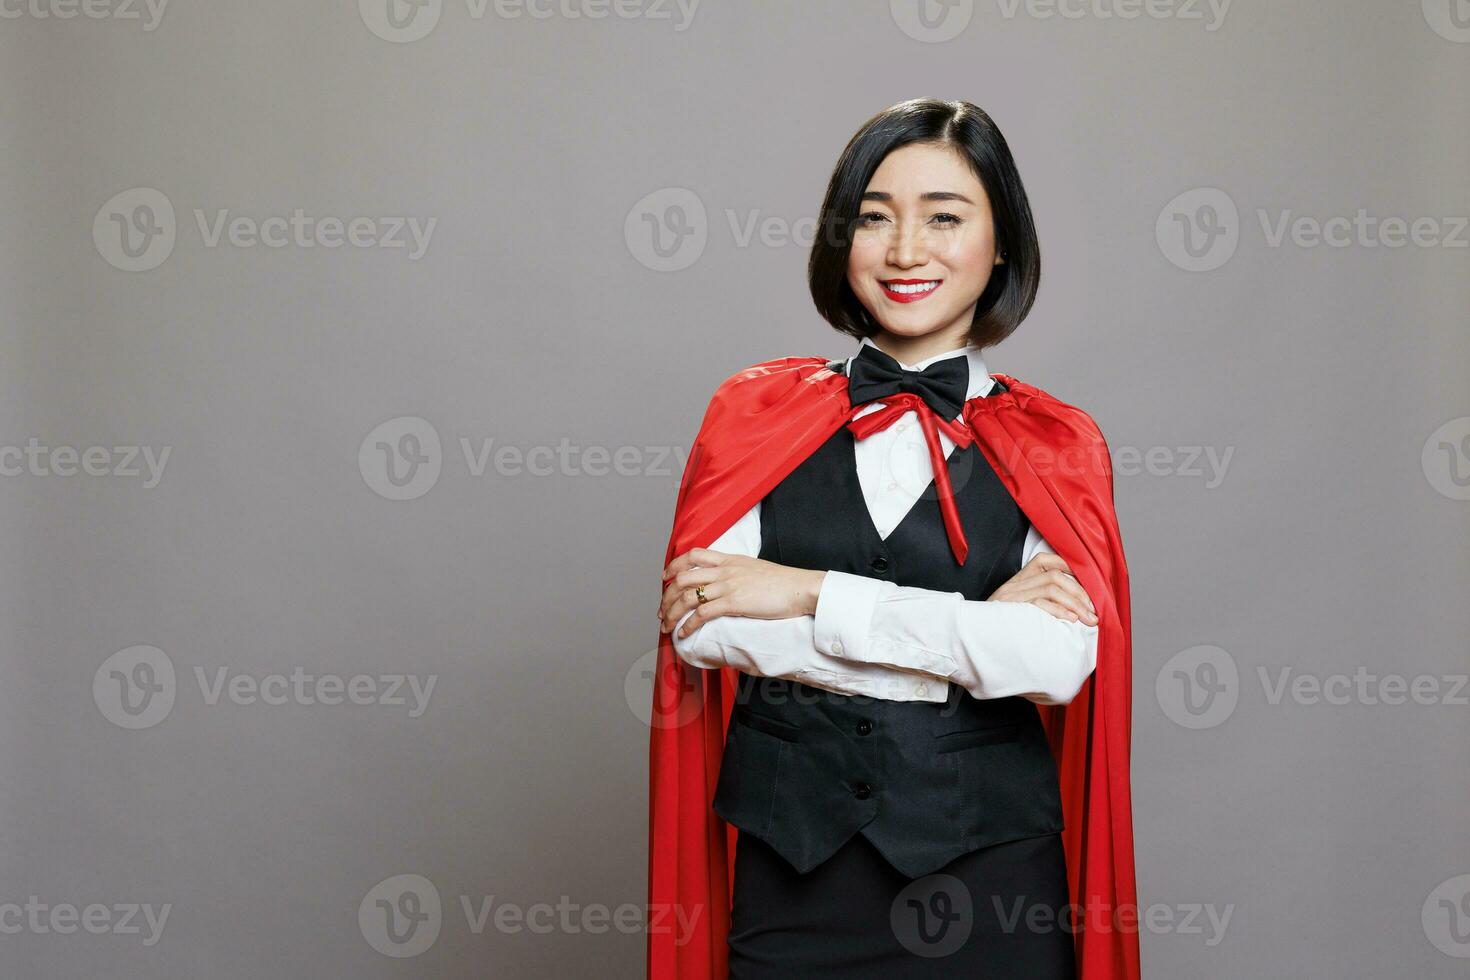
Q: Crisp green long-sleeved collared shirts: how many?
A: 0